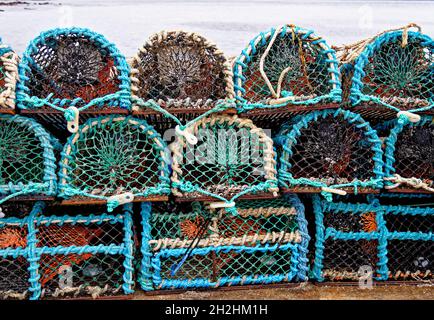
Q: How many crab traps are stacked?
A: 13